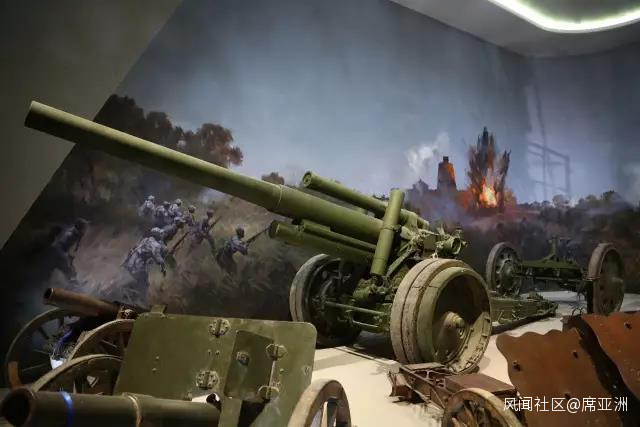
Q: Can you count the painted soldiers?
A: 9